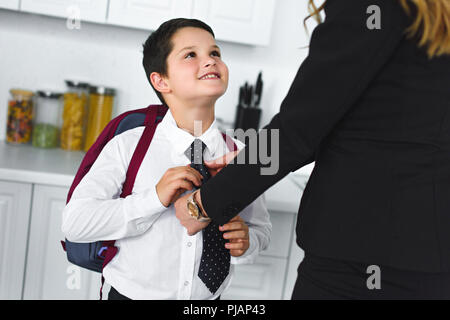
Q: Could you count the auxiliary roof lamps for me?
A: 0